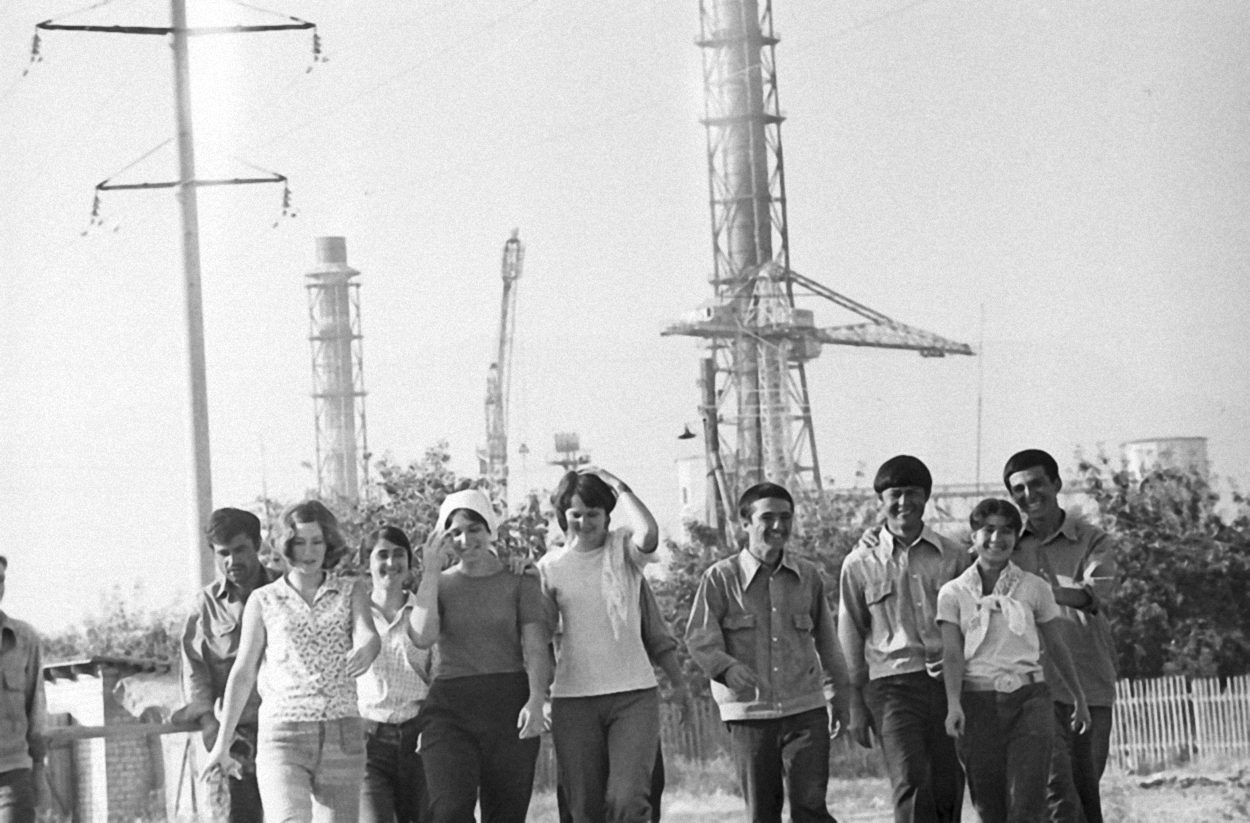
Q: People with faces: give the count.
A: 9